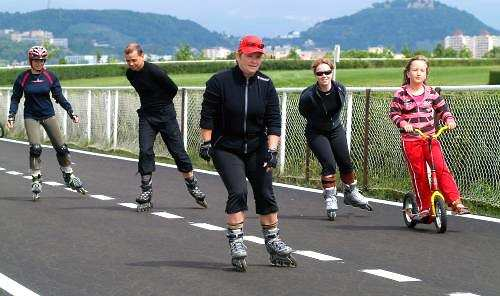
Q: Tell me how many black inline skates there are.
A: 2